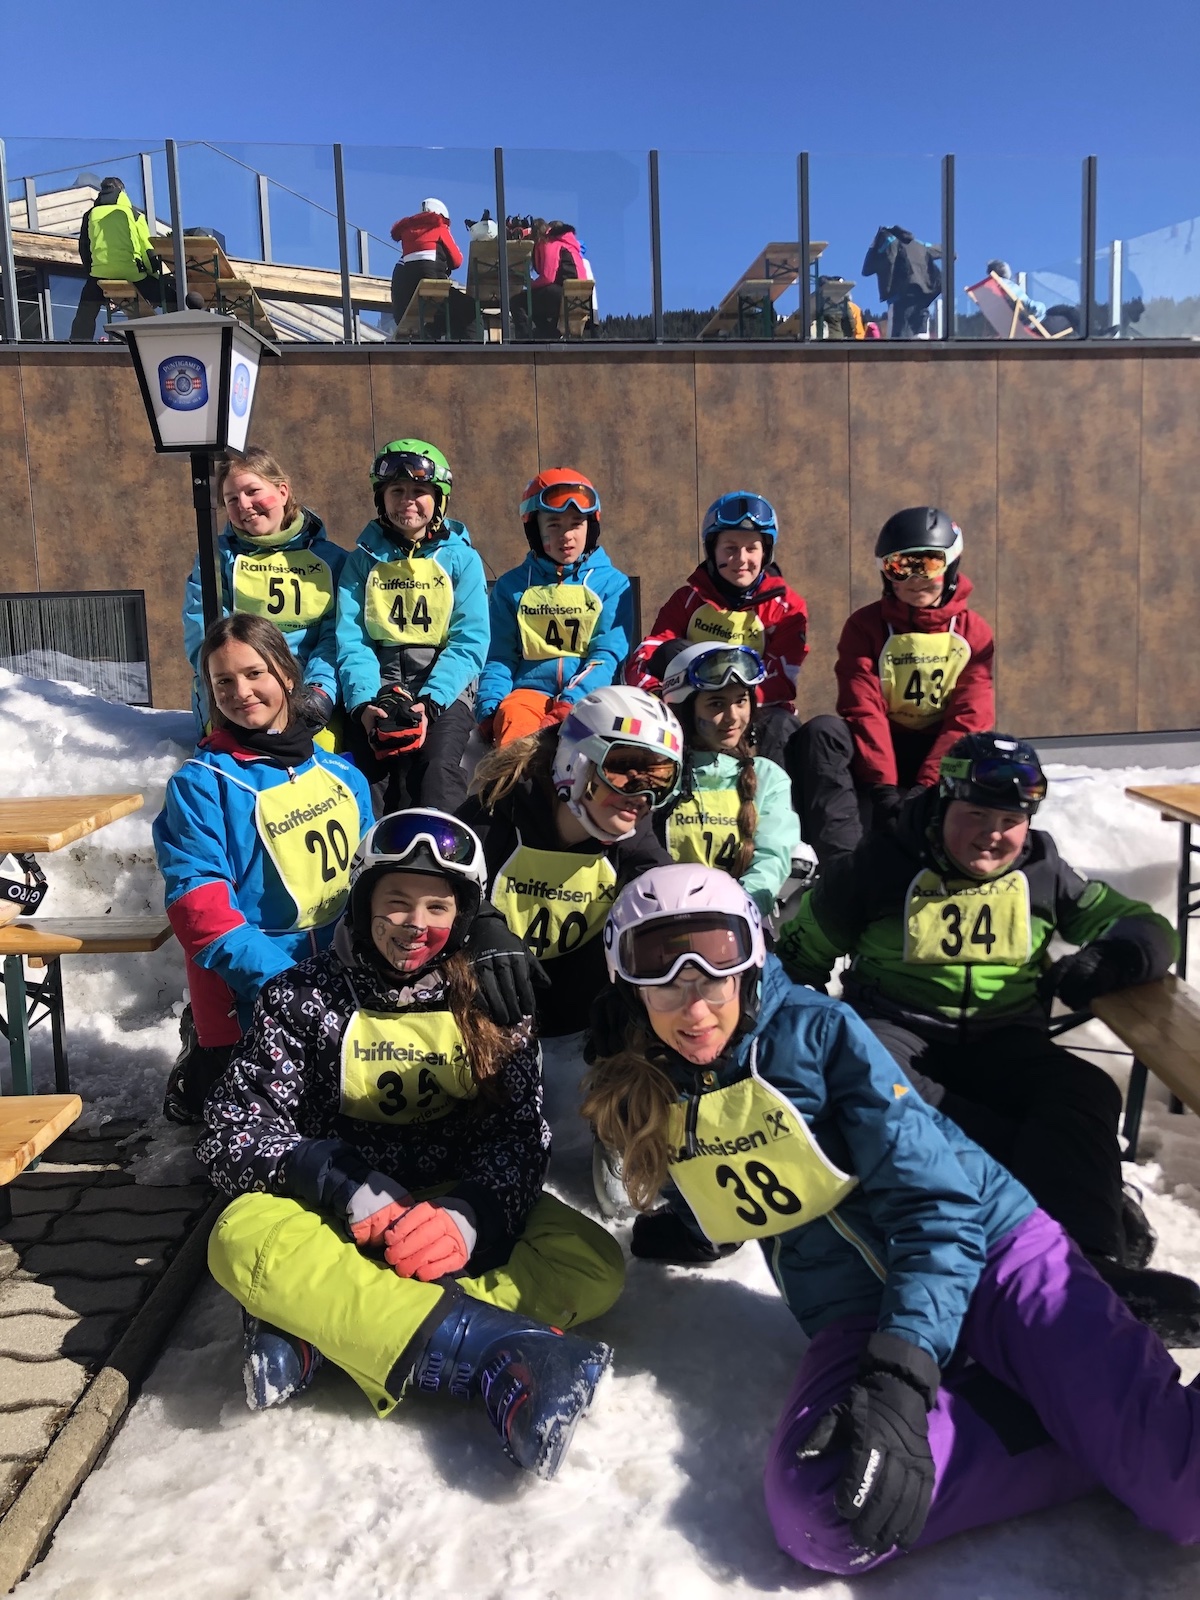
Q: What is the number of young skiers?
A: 11